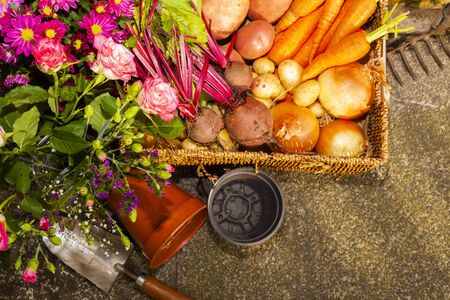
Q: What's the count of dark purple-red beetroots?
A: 3